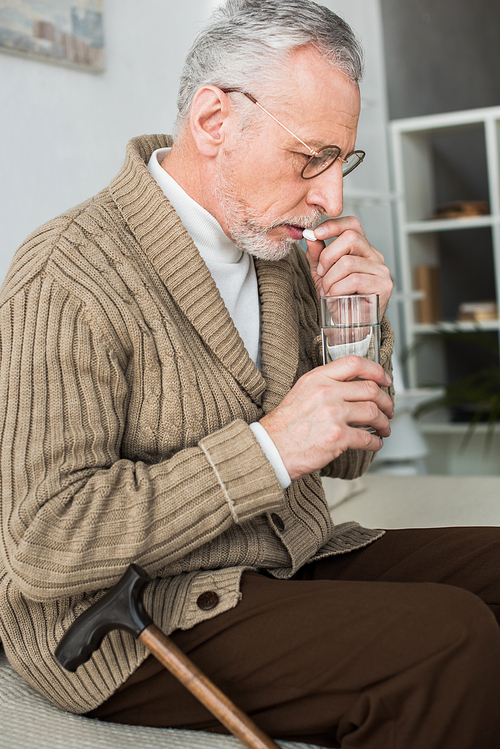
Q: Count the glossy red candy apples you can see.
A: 0